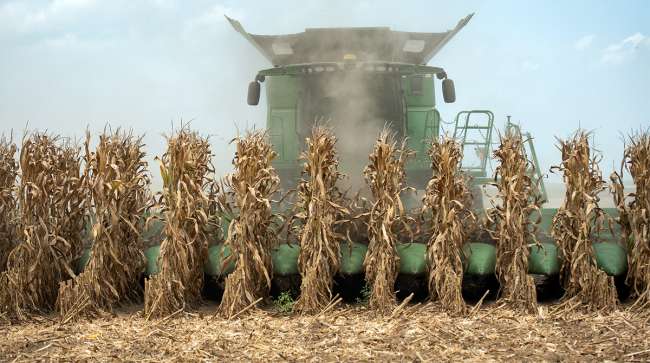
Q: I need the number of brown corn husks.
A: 11